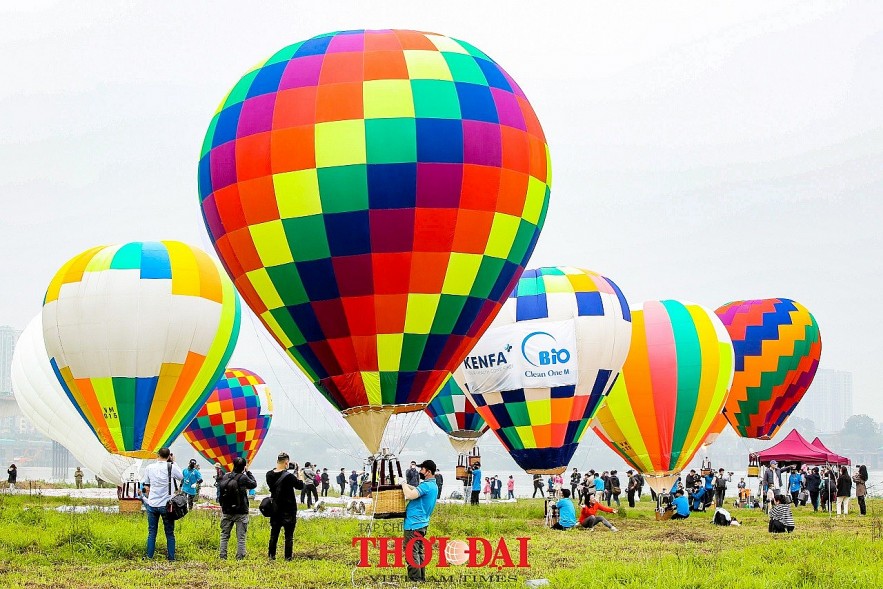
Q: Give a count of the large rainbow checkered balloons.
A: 1